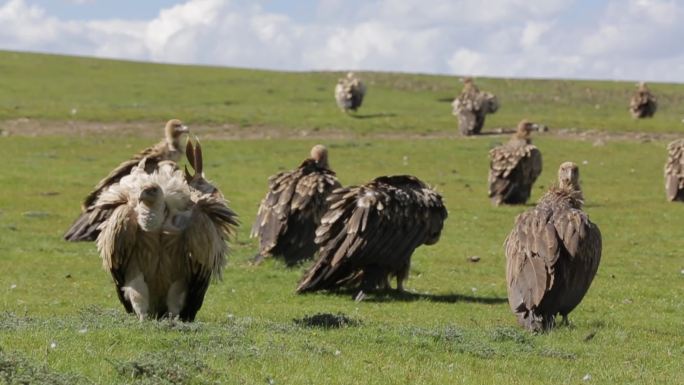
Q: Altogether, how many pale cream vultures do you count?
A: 1